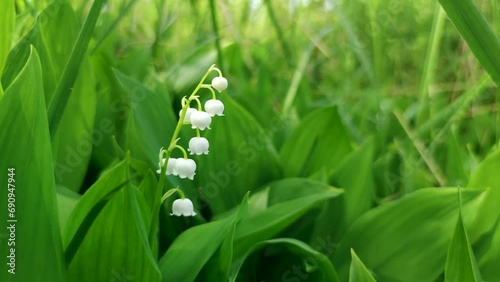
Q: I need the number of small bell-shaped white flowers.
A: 8